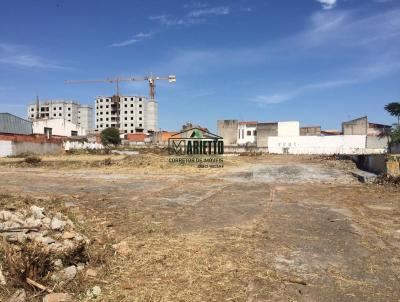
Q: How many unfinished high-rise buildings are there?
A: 2